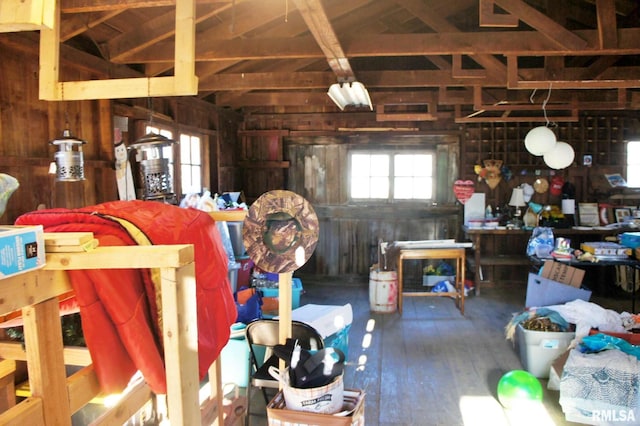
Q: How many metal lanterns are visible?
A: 2